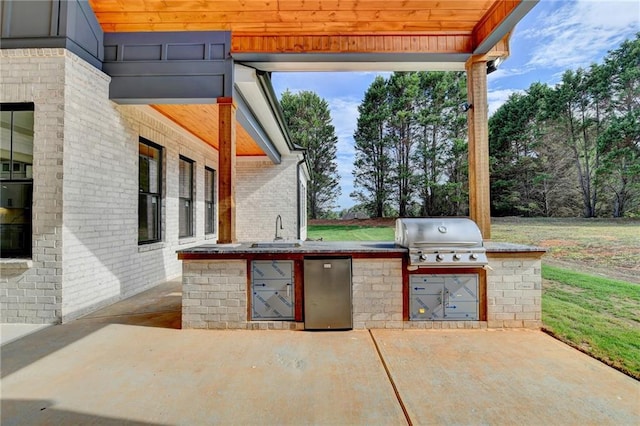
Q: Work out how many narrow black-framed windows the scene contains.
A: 3